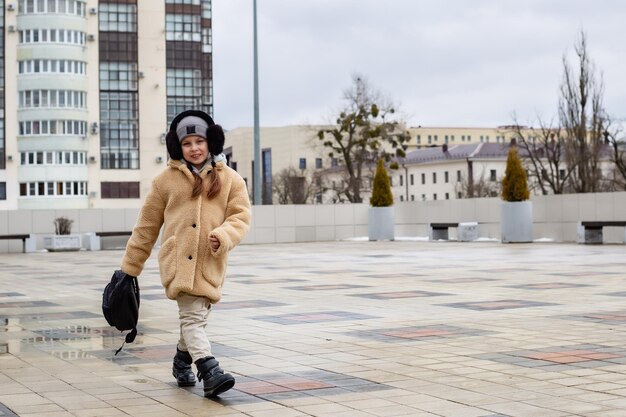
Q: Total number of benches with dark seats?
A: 4